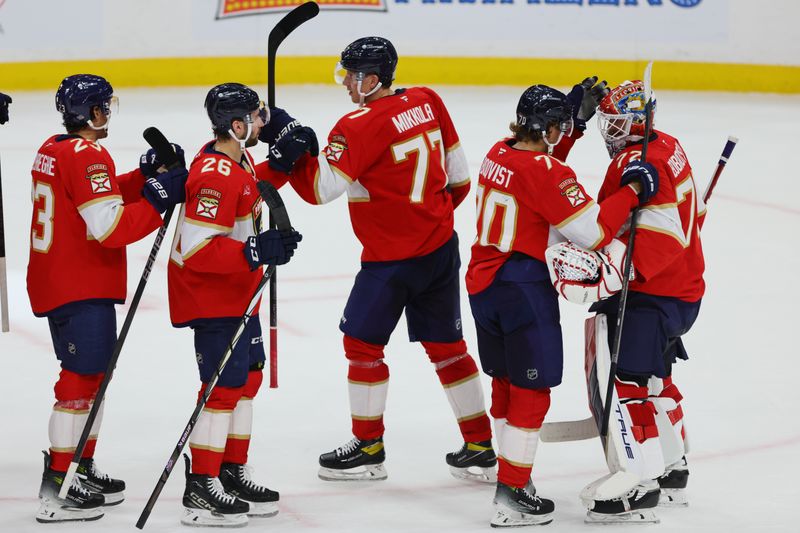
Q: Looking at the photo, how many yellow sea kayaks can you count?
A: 0